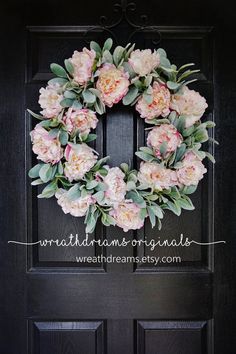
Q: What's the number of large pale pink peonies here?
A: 15